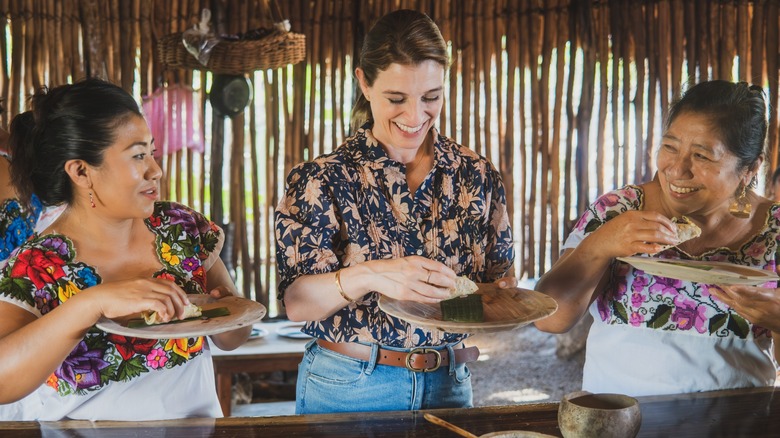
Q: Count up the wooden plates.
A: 3